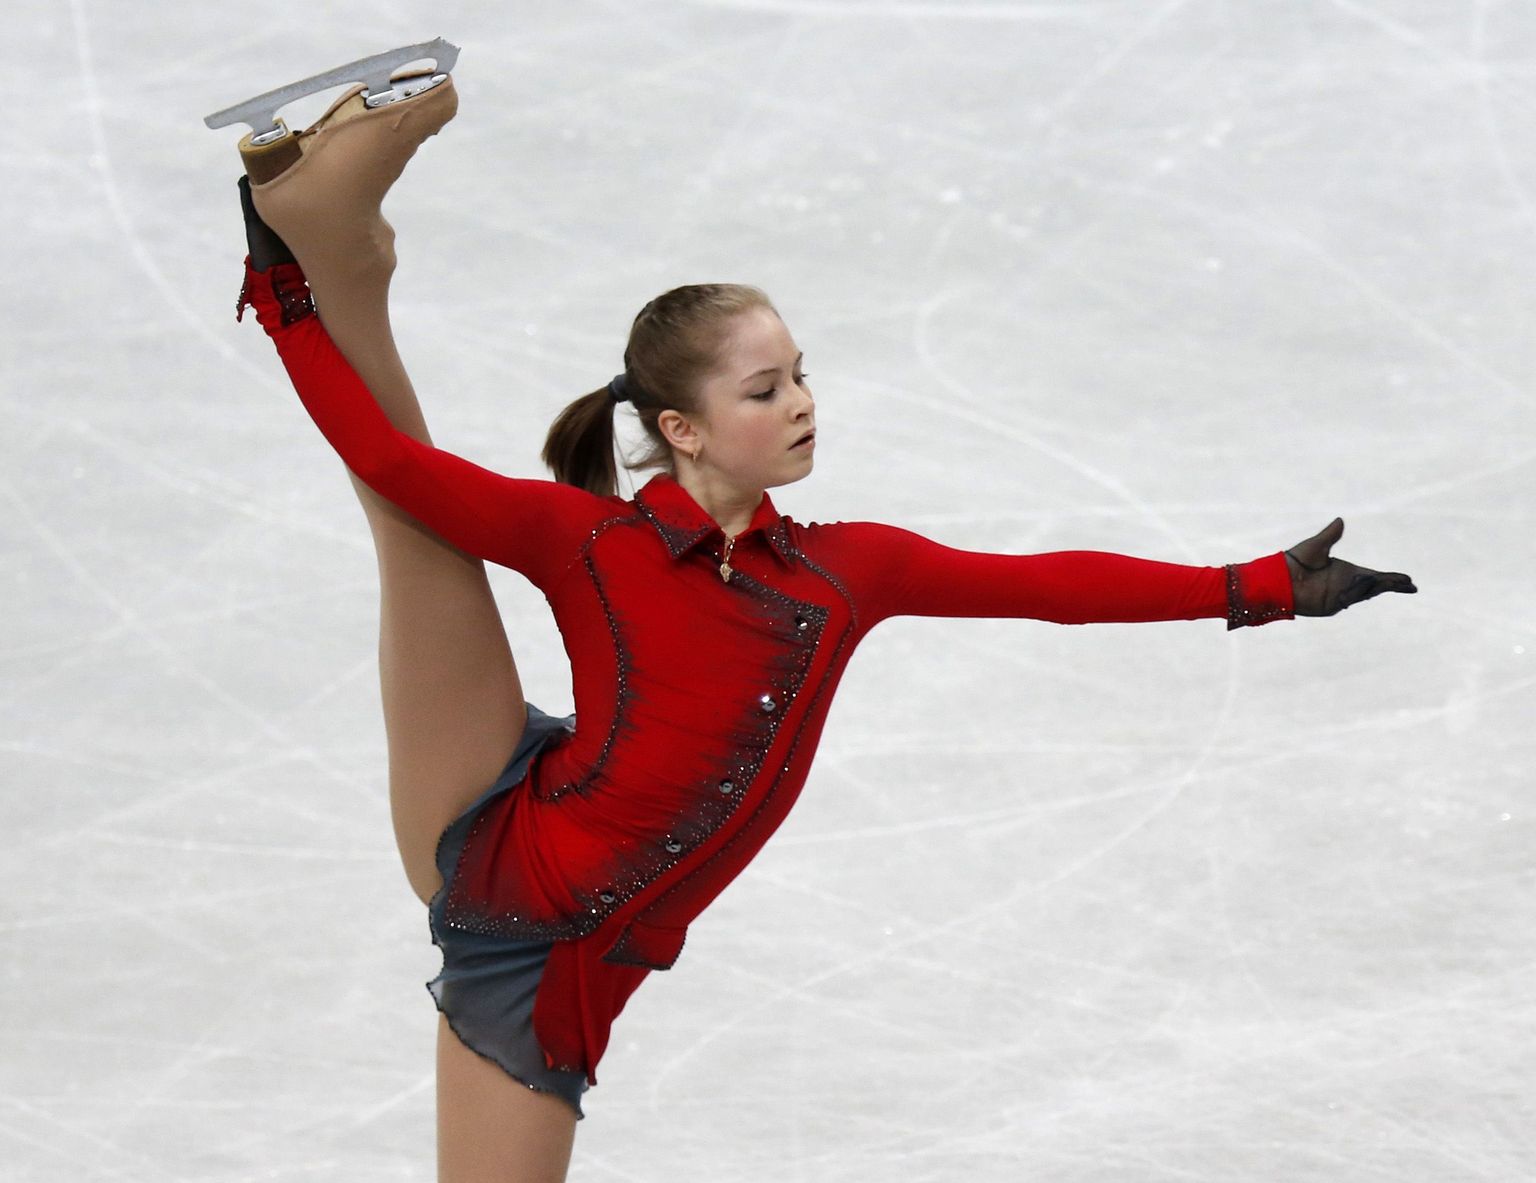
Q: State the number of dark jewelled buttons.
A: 5